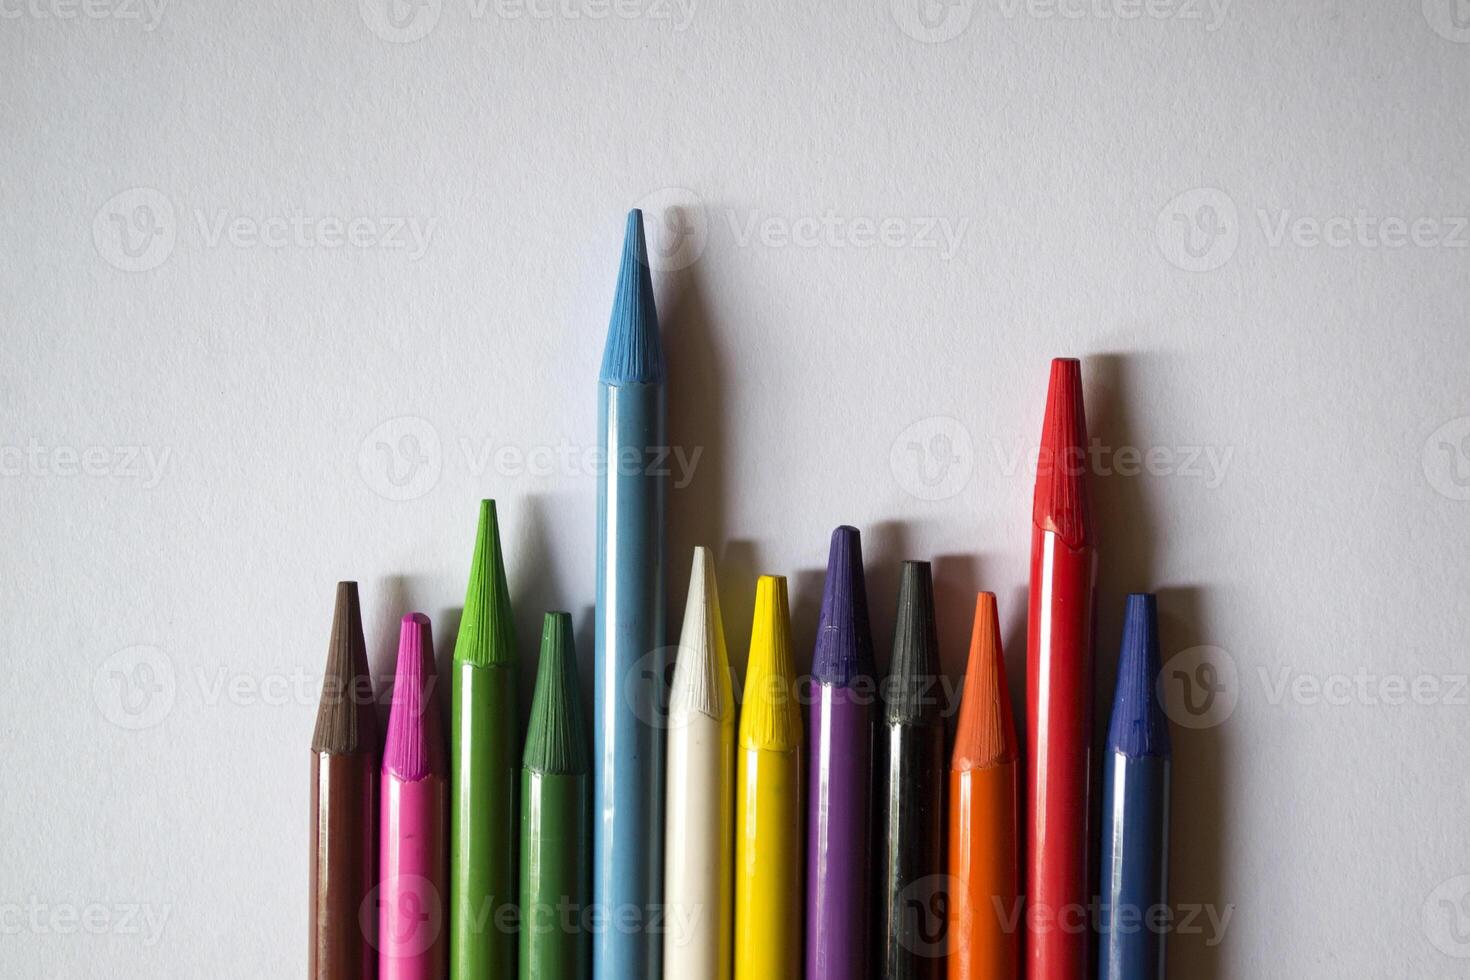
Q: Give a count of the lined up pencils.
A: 12